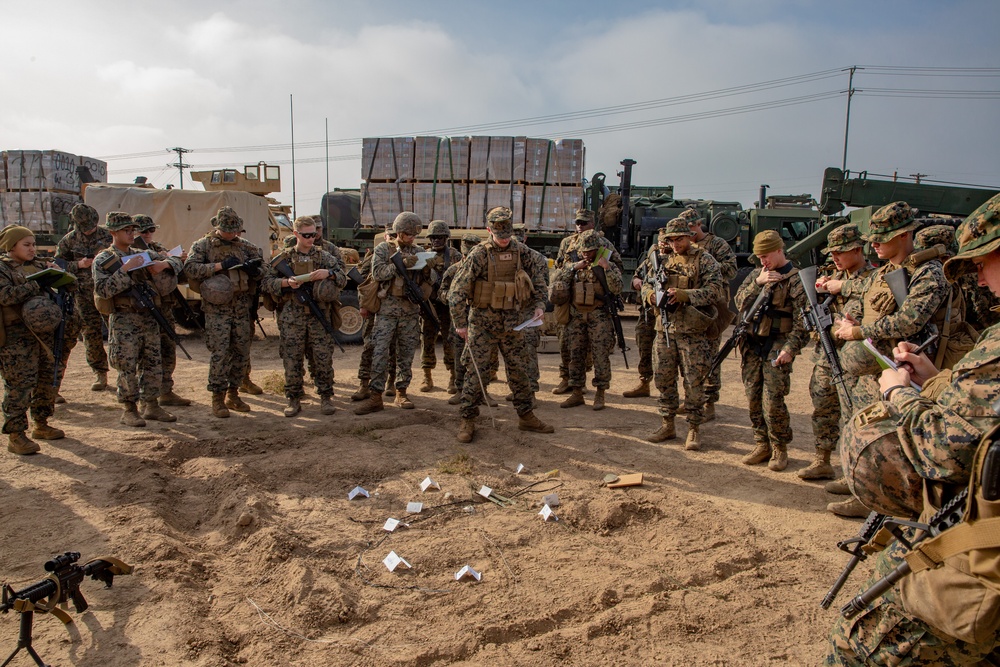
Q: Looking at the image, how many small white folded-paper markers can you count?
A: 10